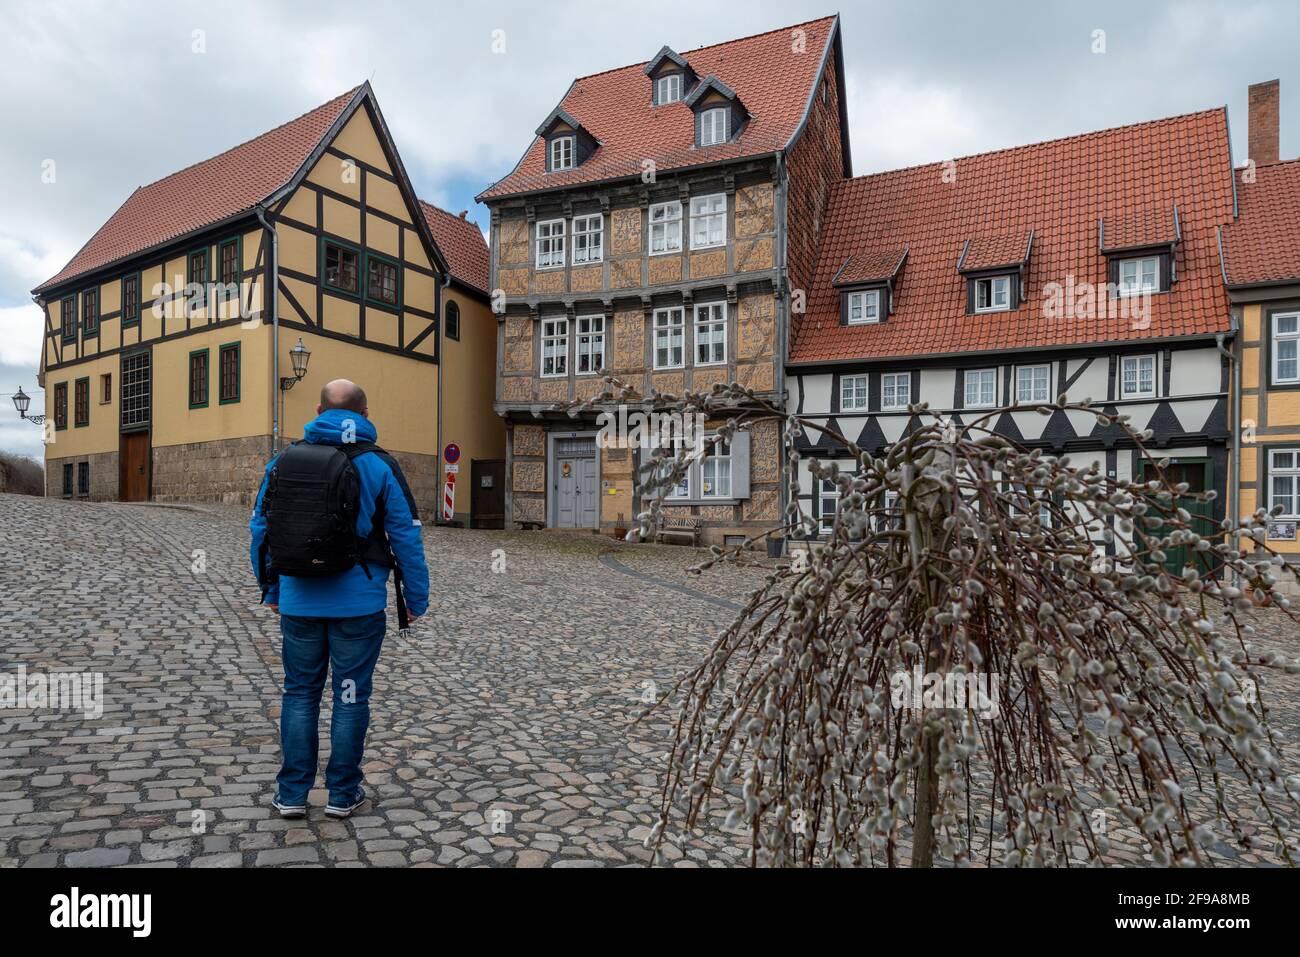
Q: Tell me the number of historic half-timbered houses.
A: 4